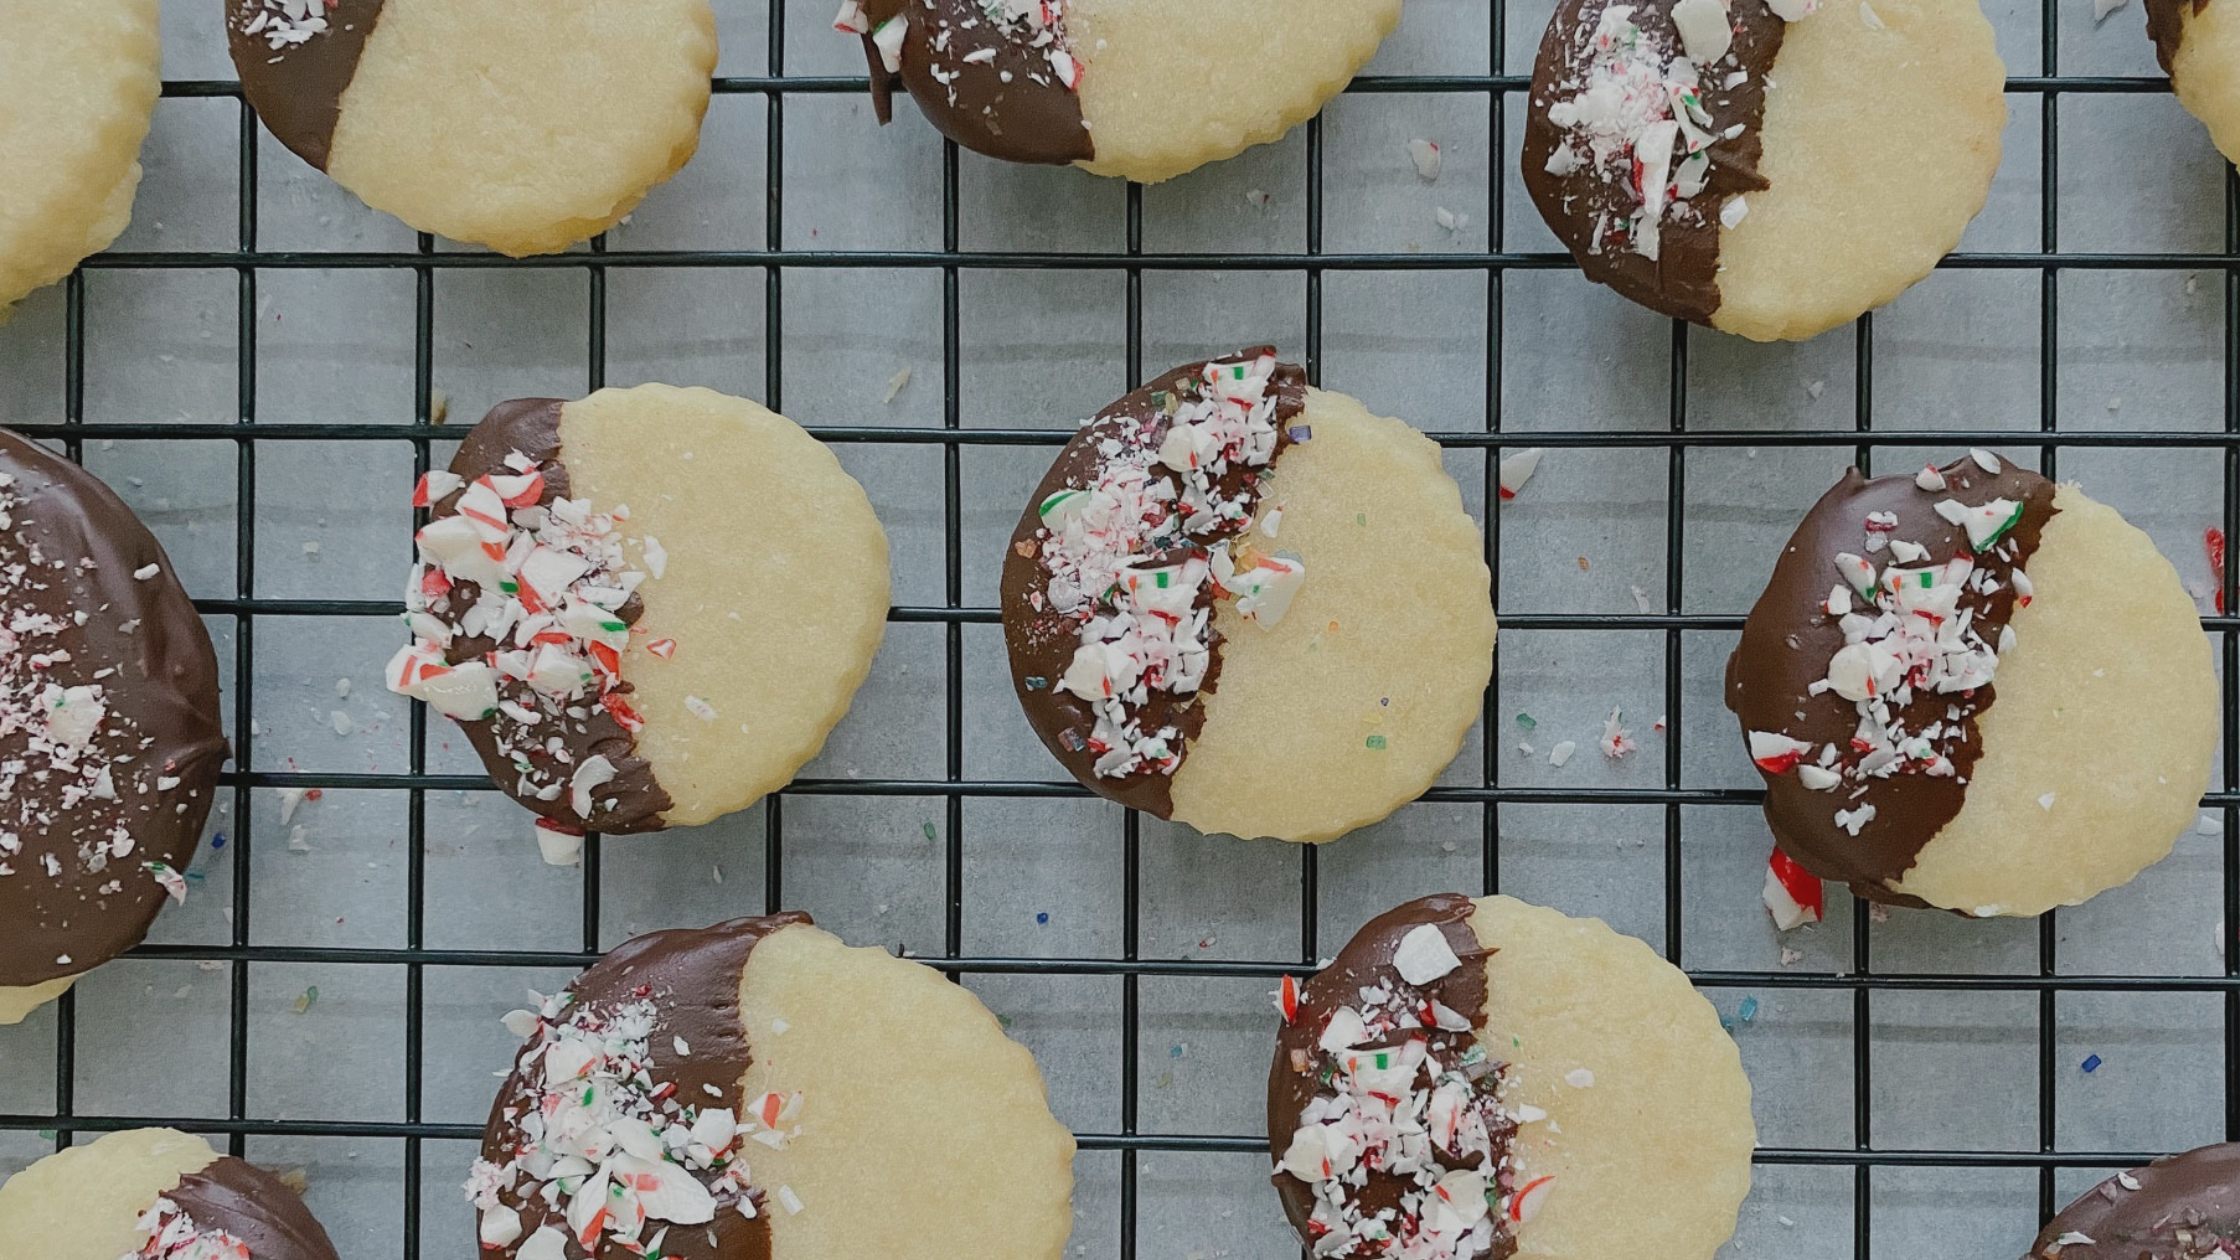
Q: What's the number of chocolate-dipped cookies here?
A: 12